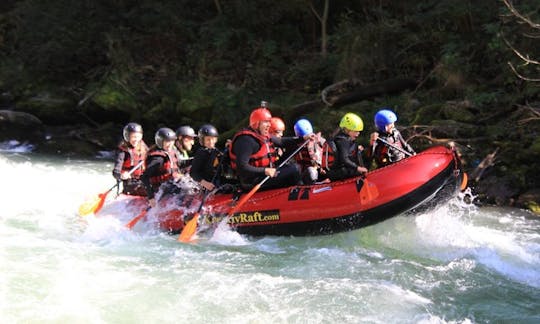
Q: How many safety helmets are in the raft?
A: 9